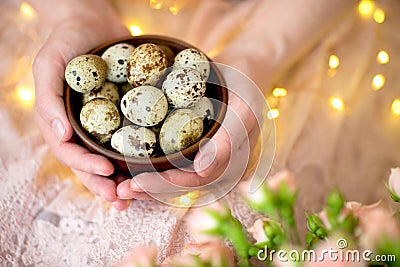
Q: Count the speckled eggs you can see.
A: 11